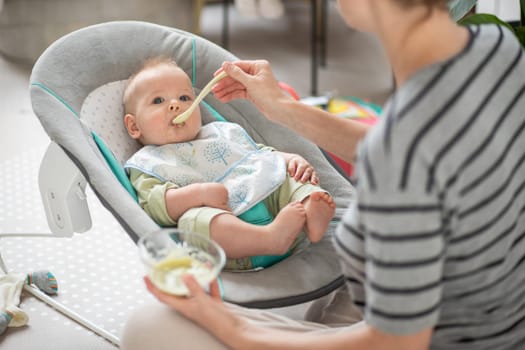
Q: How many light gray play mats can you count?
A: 1